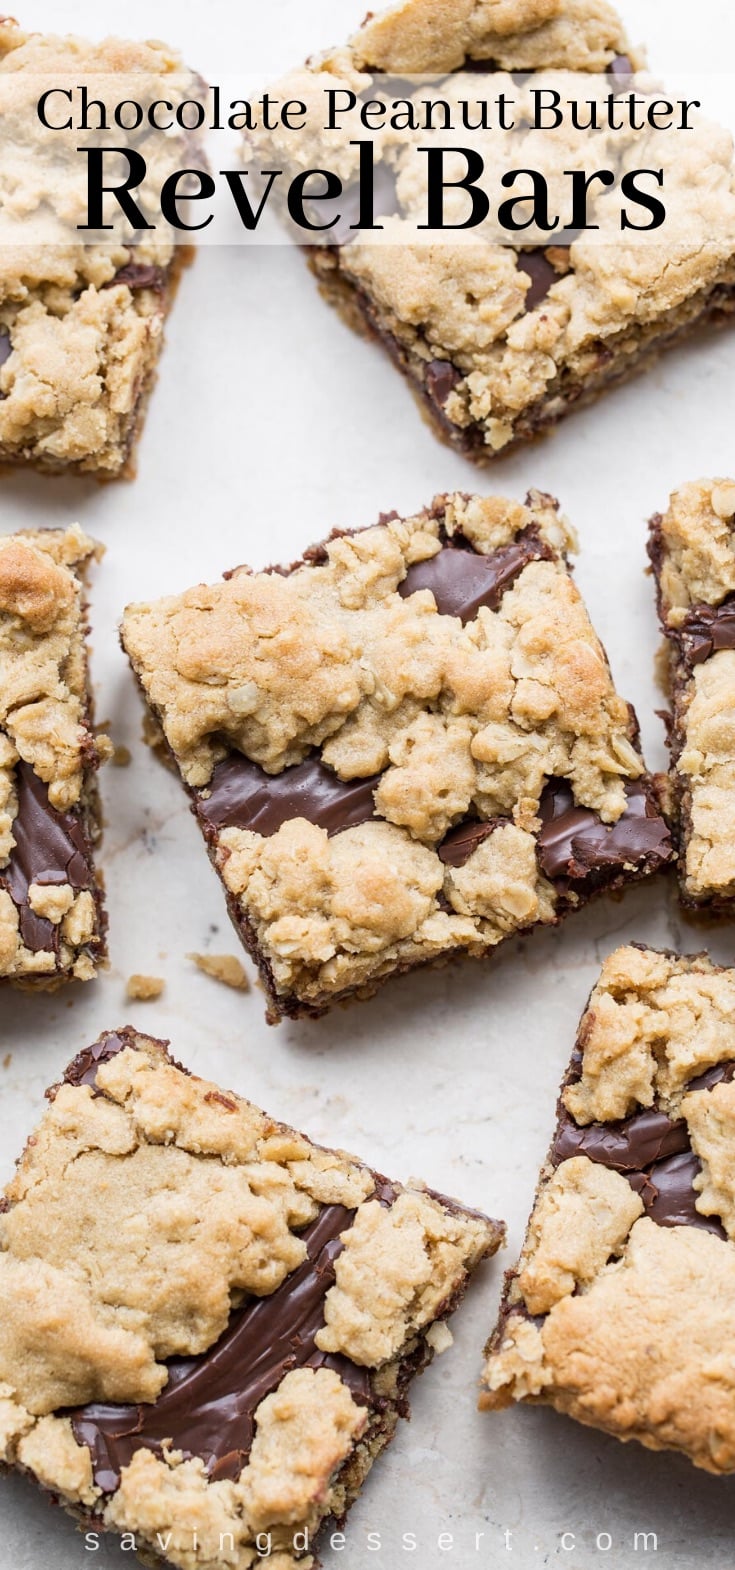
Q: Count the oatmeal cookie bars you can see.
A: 7